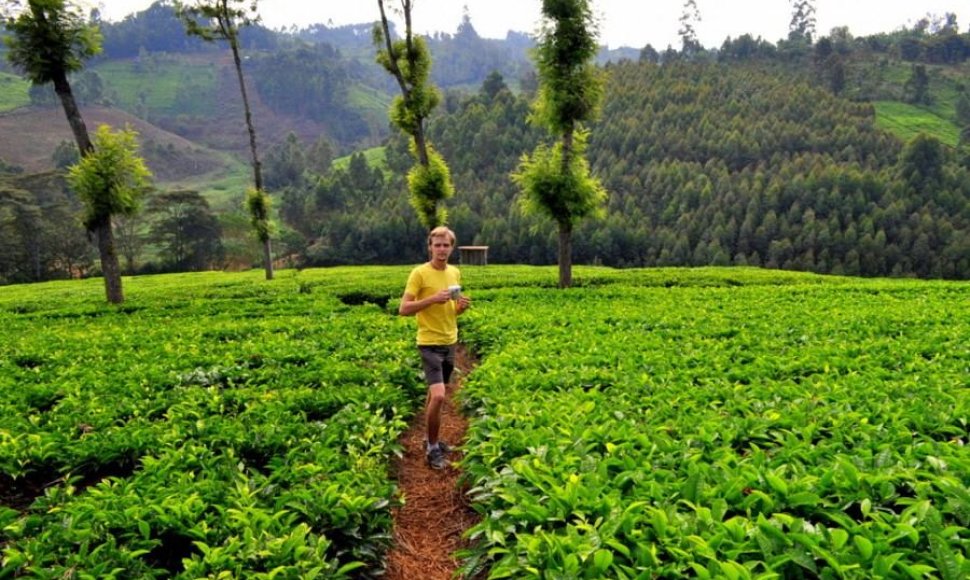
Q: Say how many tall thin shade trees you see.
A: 4